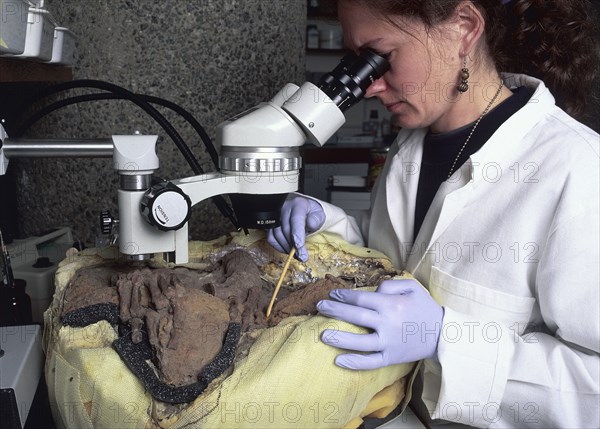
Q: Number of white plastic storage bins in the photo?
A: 3